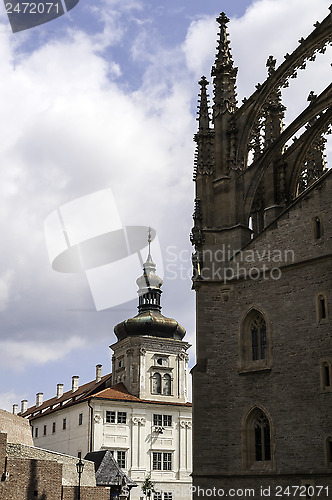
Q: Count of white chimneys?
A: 6